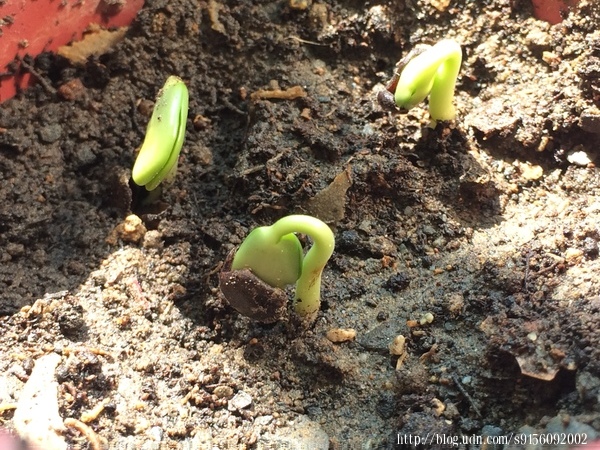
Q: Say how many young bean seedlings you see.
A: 3